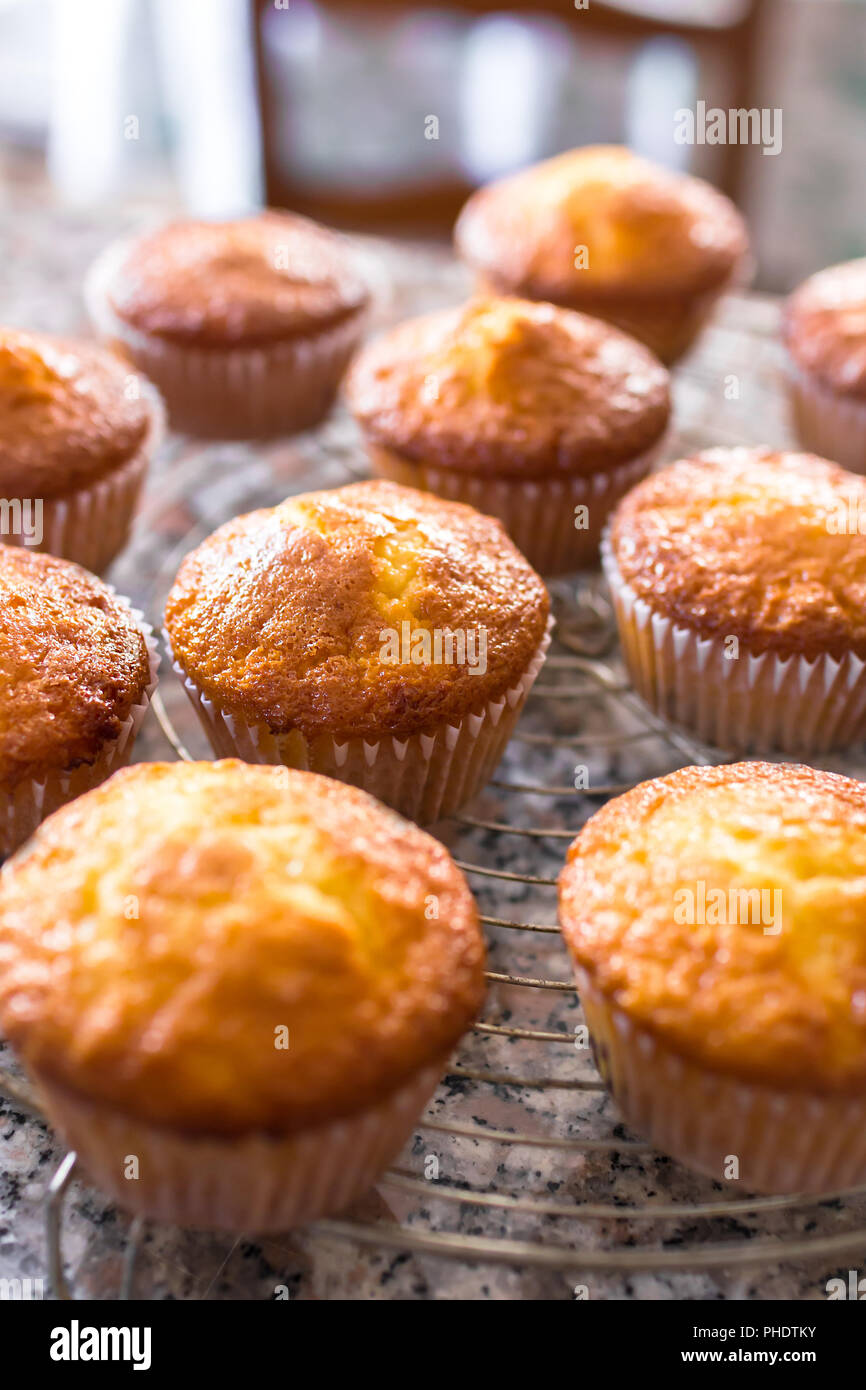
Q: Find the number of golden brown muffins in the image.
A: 10